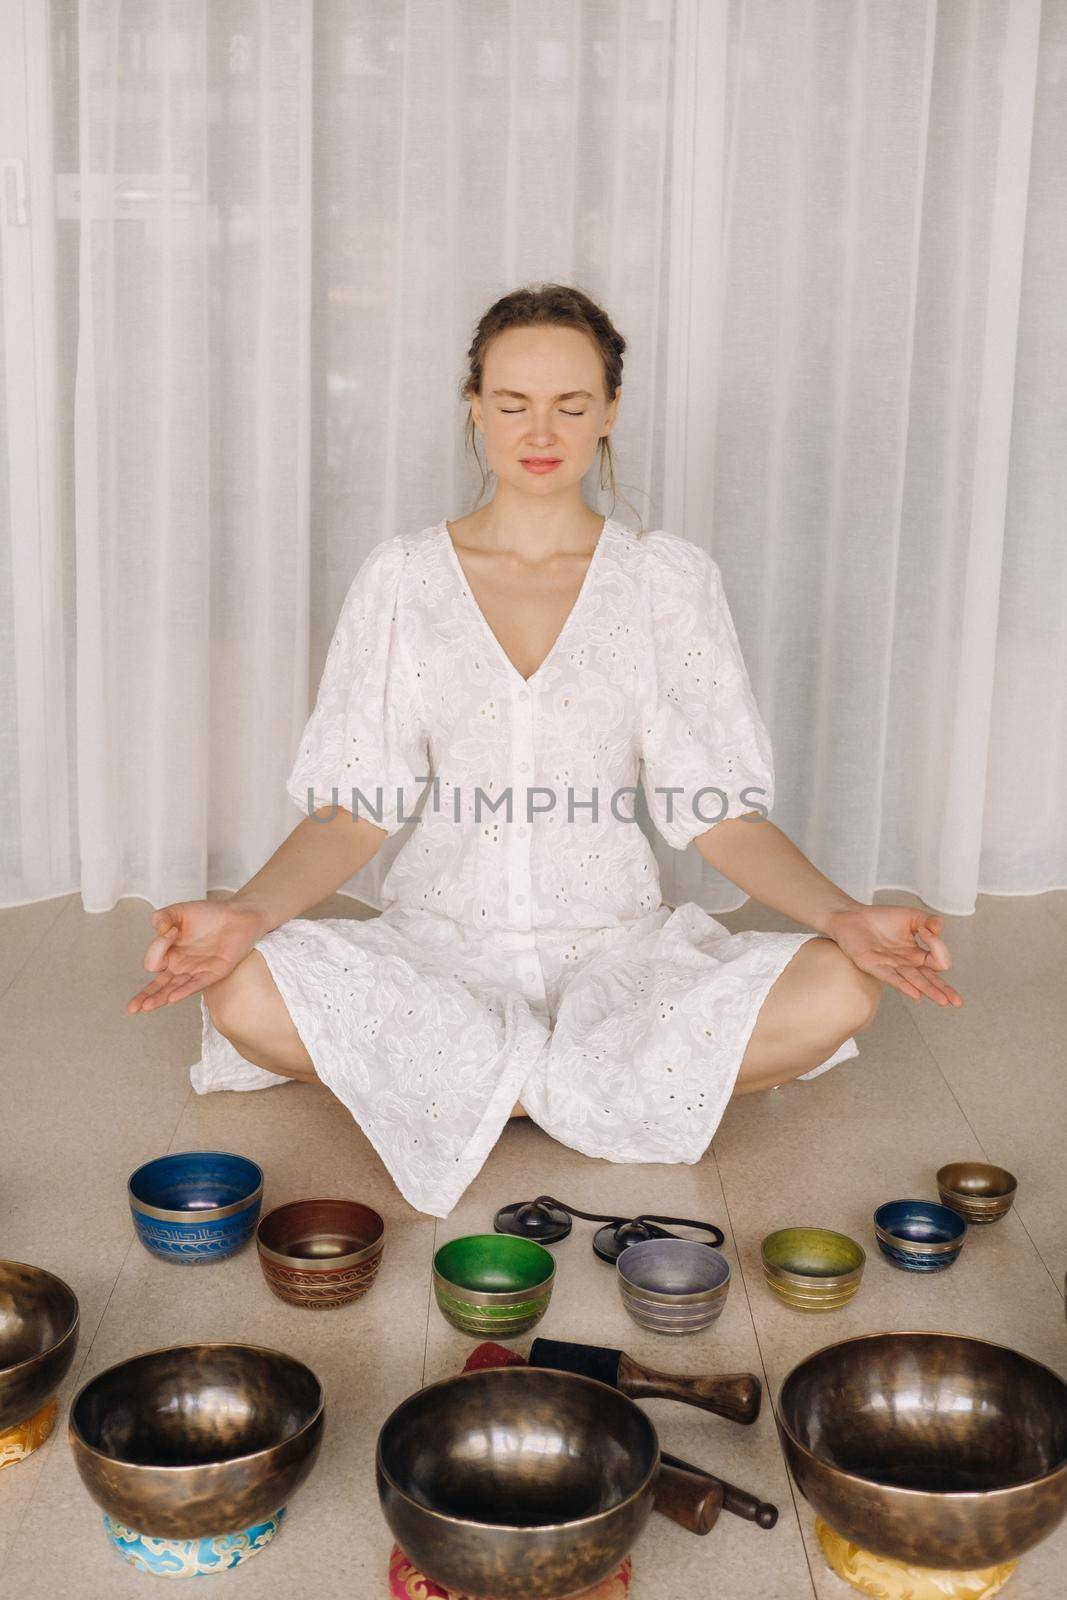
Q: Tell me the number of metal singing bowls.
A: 11